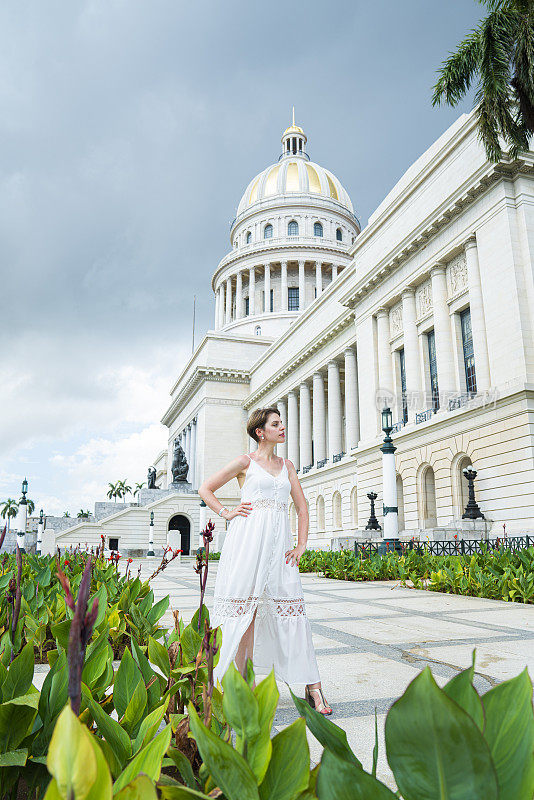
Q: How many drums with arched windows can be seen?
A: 1